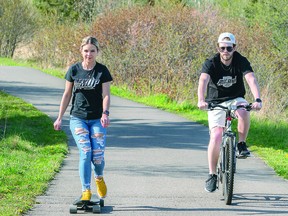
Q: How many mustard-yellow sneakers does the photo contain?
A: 2